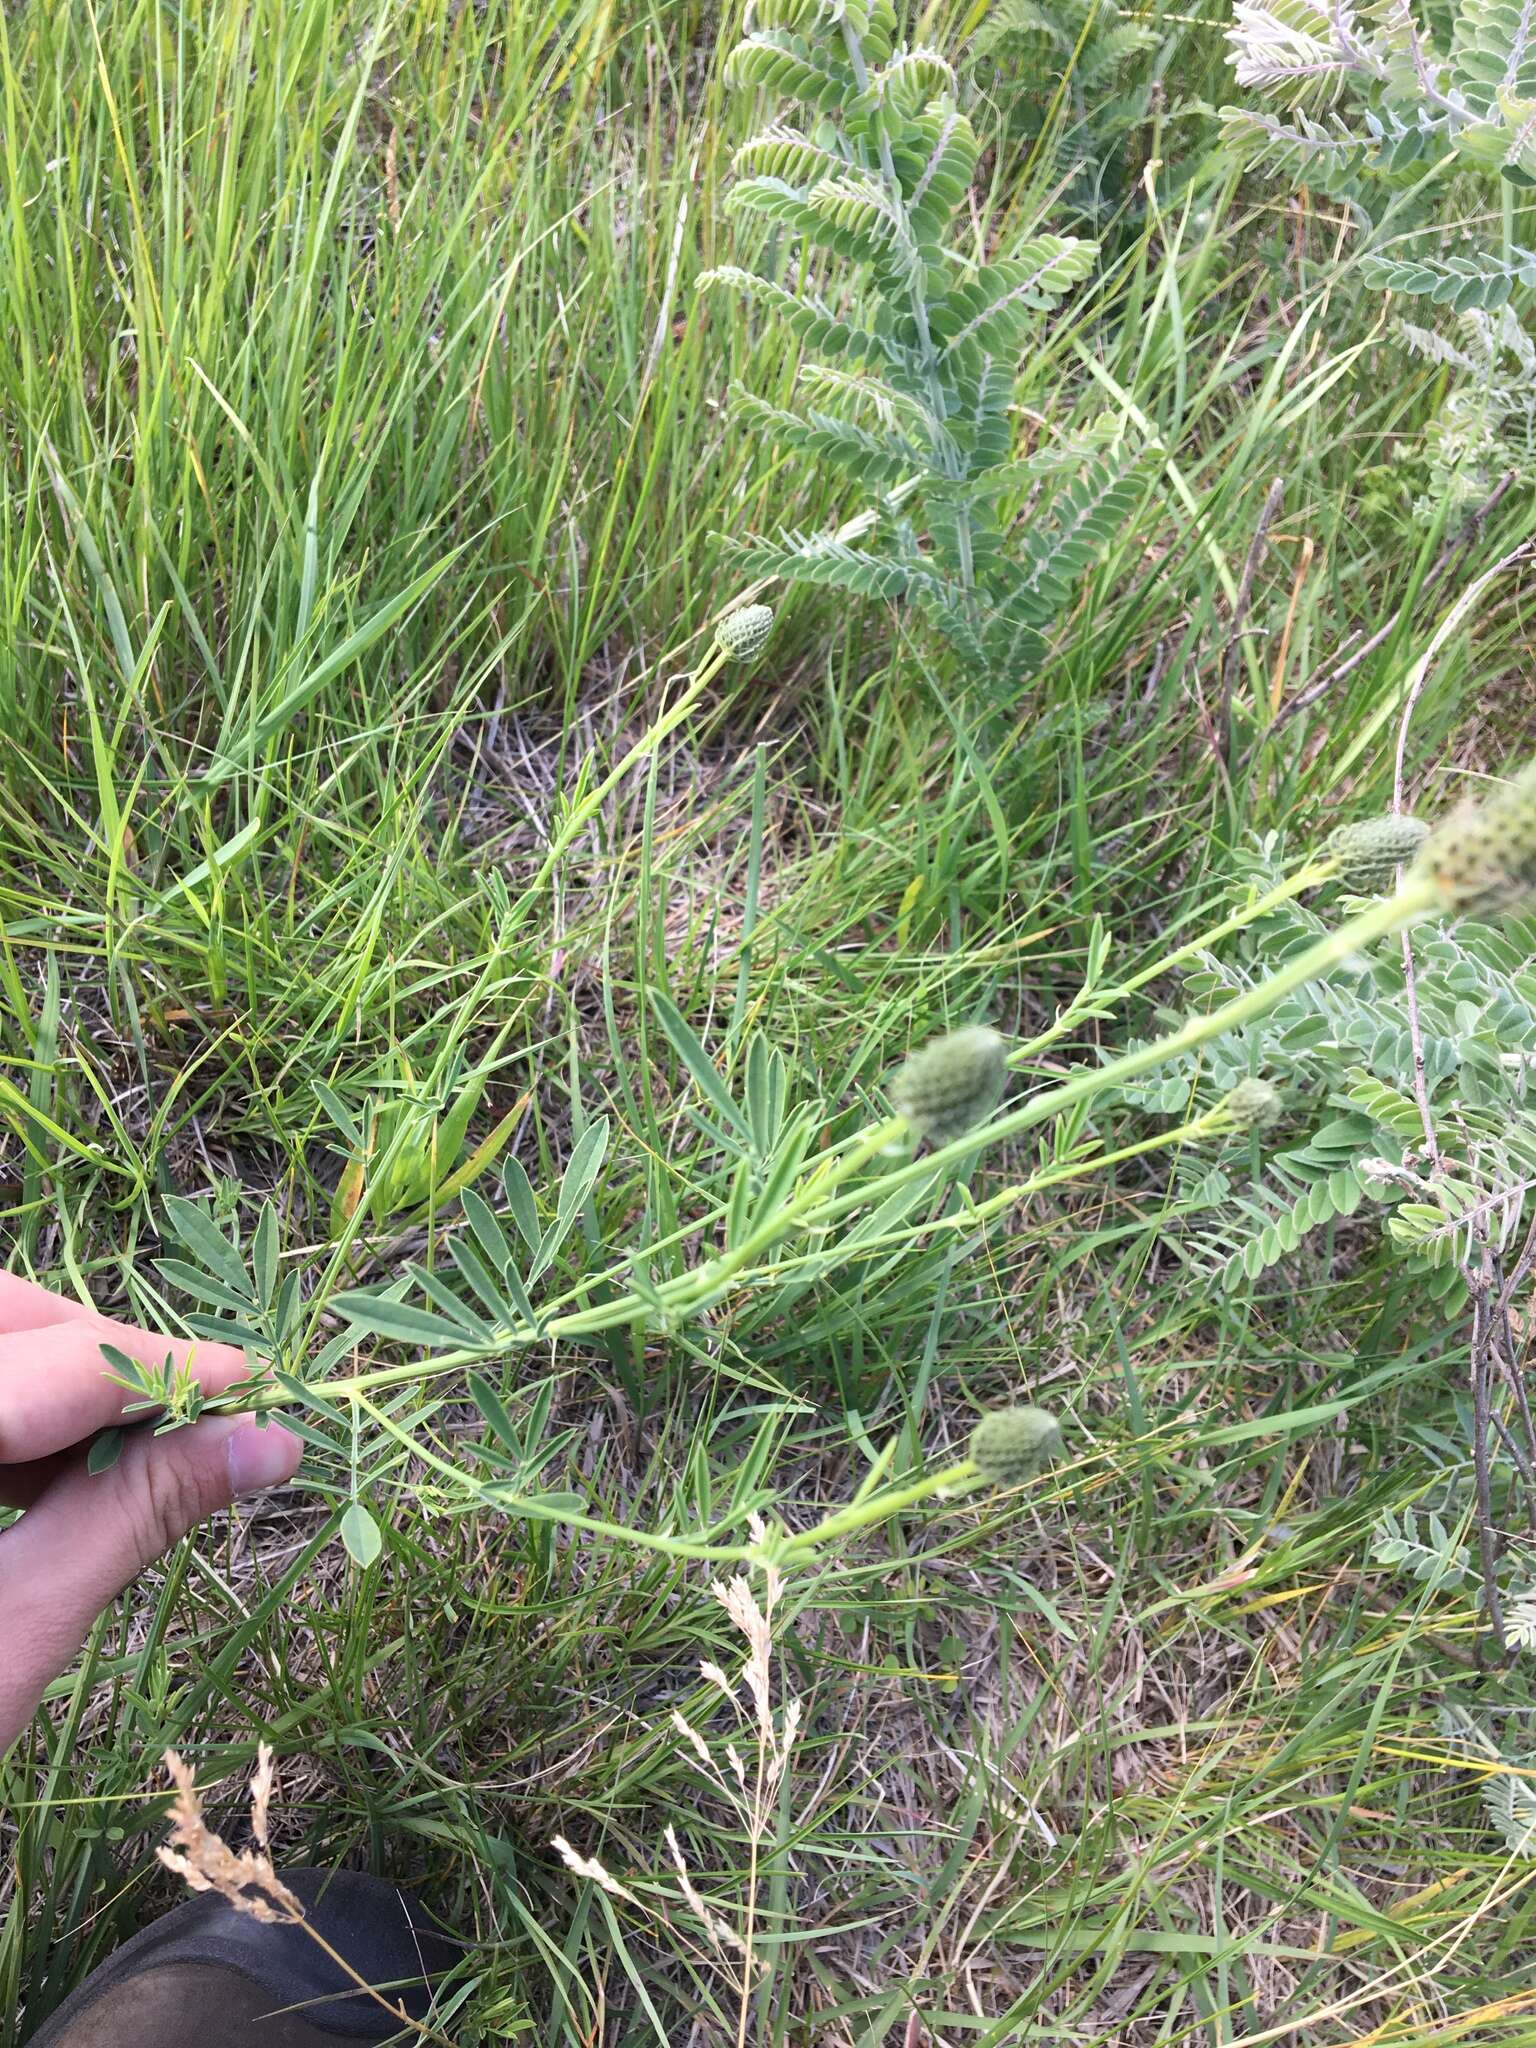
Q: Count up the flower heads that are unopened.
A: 6